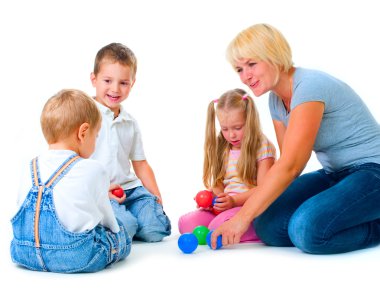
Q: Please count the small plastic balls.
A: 6